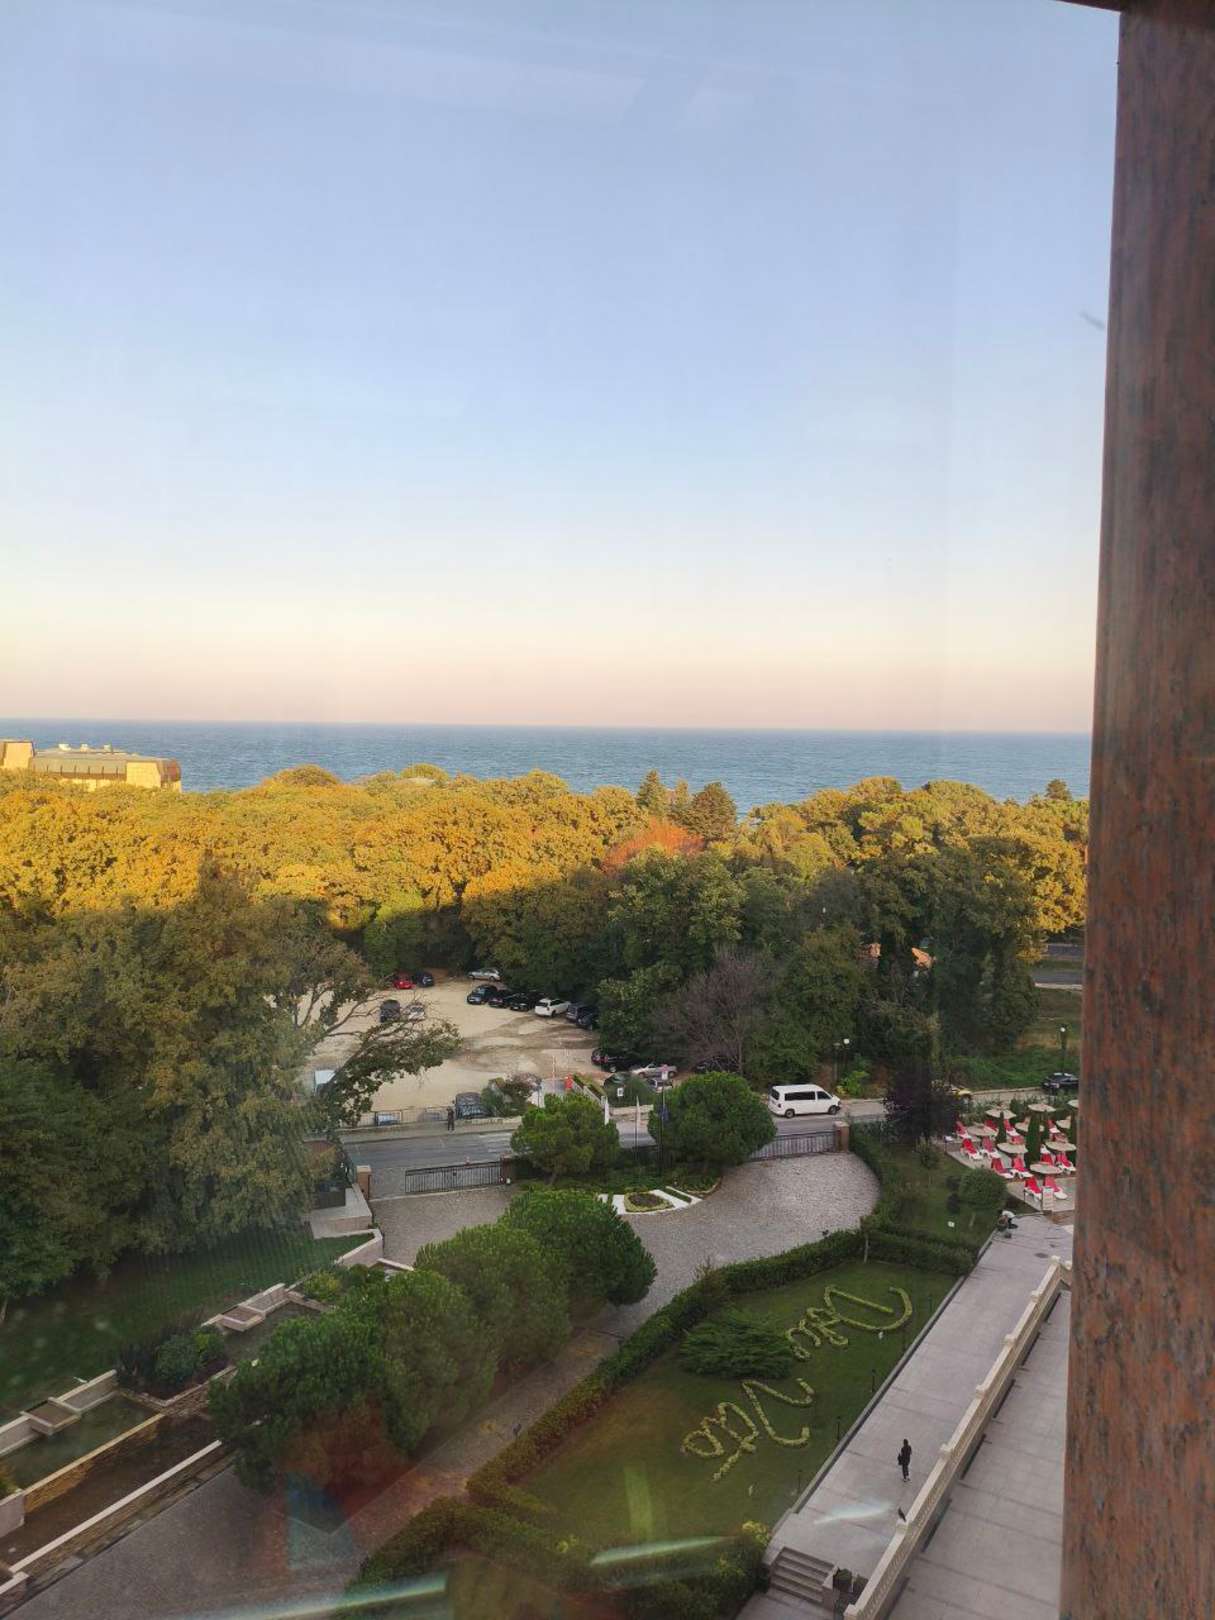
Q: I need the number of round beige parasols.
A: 9